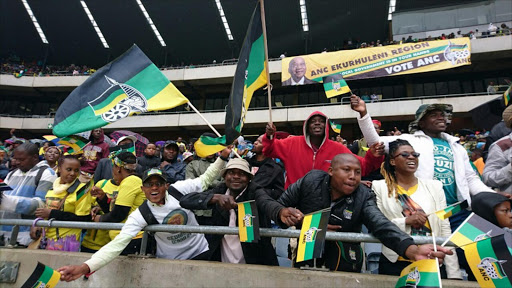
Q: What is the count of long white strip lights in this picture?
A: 6